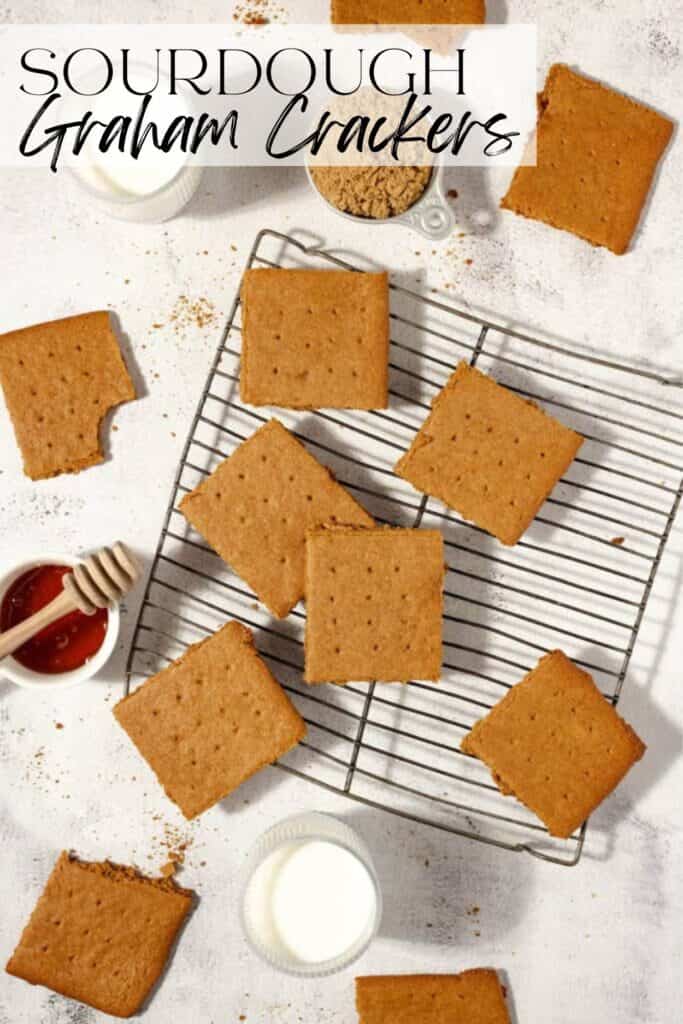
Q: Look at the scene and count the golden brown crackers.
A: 11